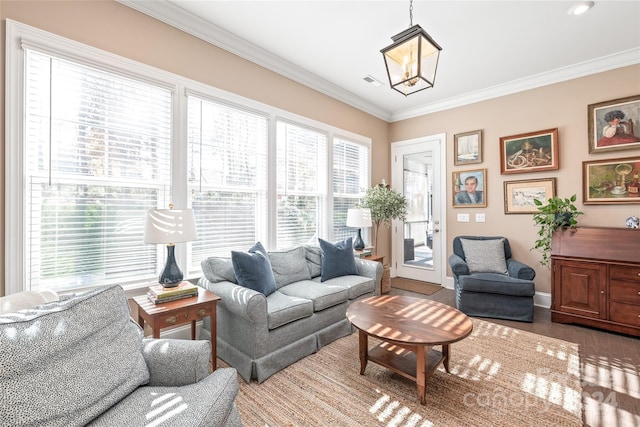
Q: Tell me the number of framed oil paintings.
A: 6